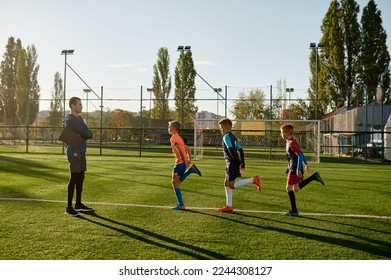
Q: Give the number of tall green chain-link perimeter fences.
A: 1